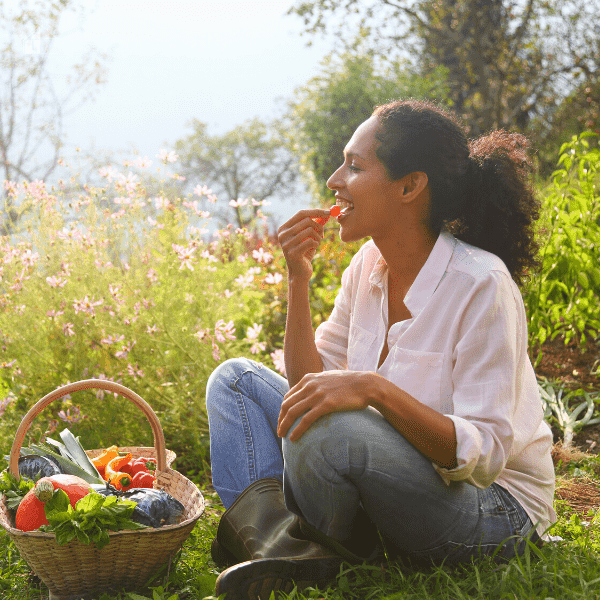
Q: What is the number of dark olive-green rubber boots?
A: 2